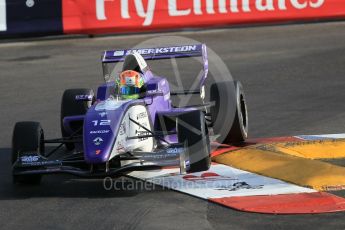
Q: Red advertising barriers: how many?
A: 1